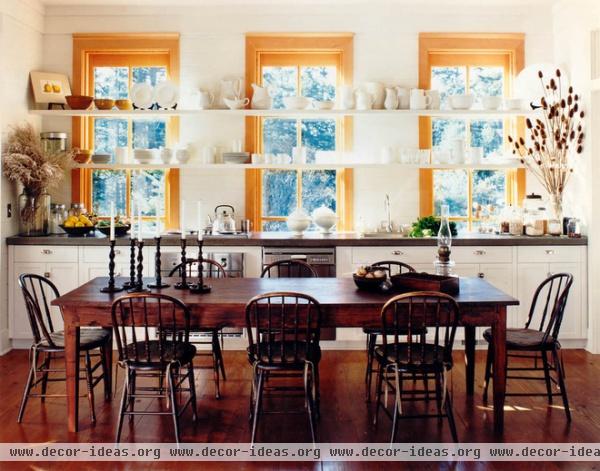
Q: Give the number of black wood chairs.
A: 8